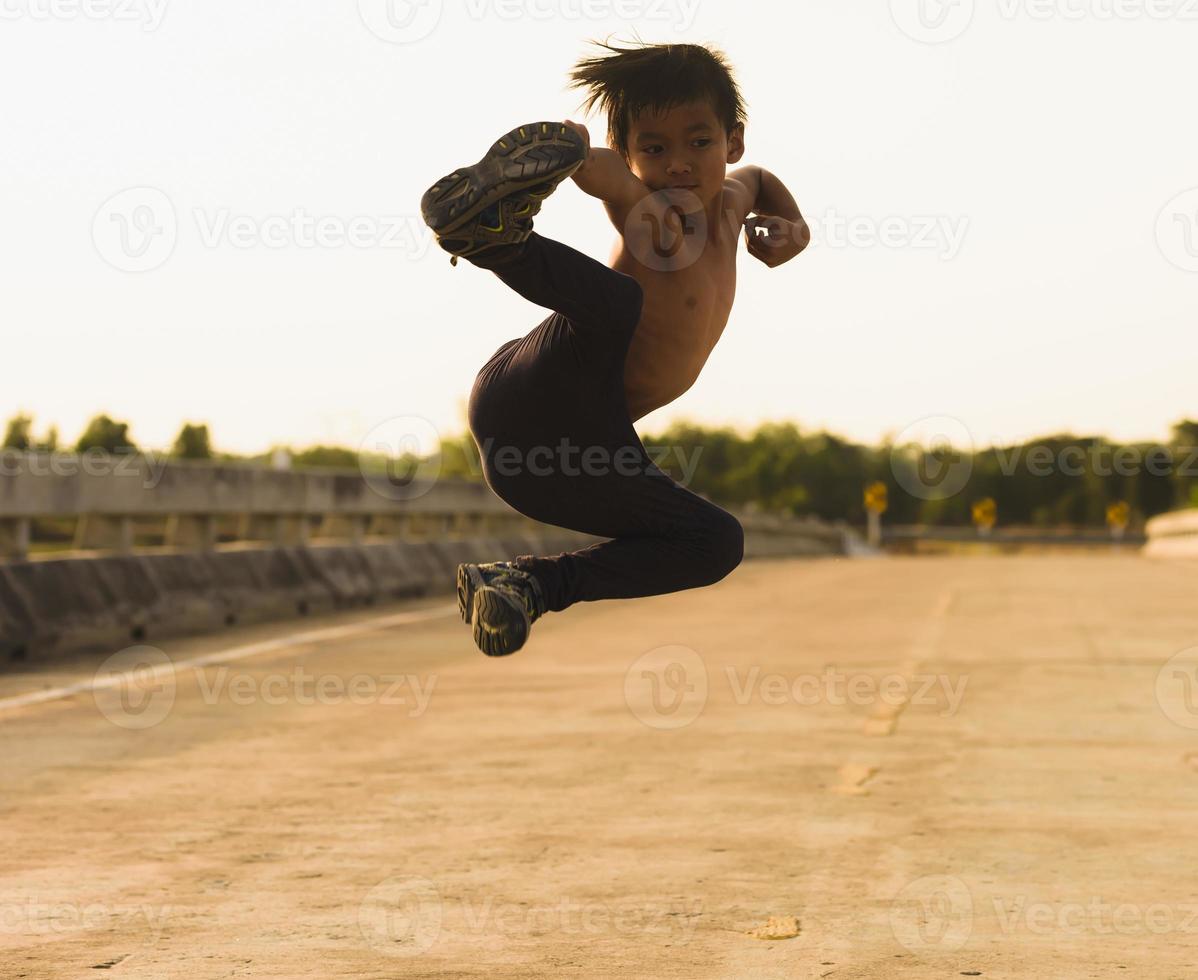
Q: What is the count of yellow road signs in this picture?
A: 3